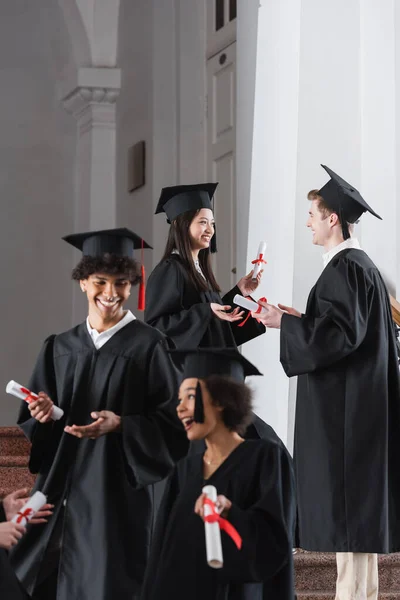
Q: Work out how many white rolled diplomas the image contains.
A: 5